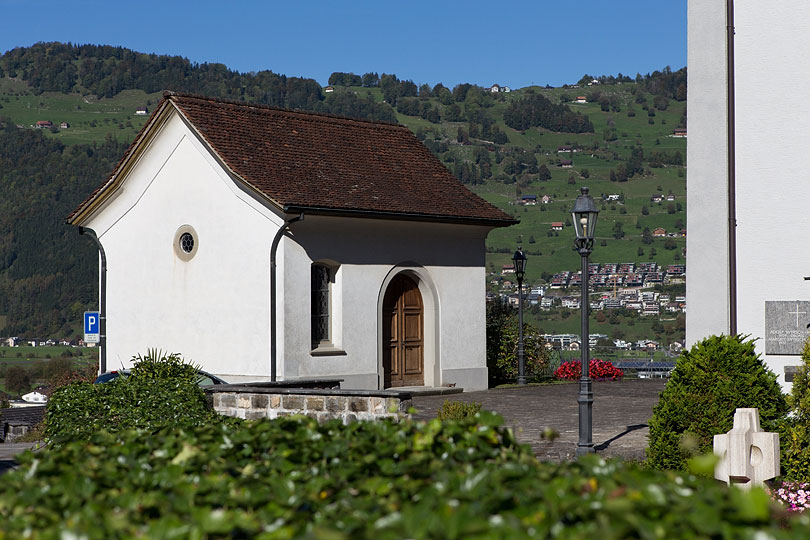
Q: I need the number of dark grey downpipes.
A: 2